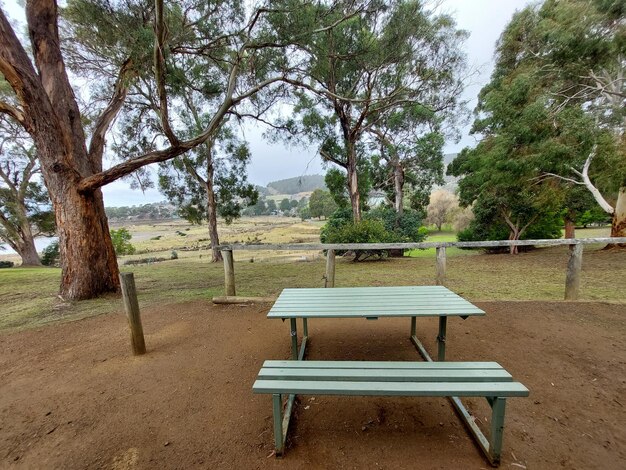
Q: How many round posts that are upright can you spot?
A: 5